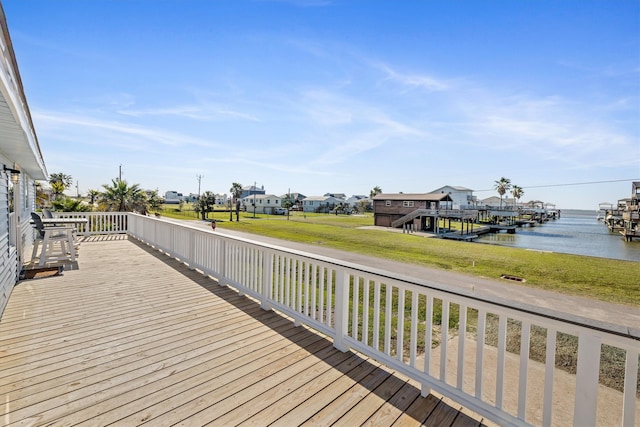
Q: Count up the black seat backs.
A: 2